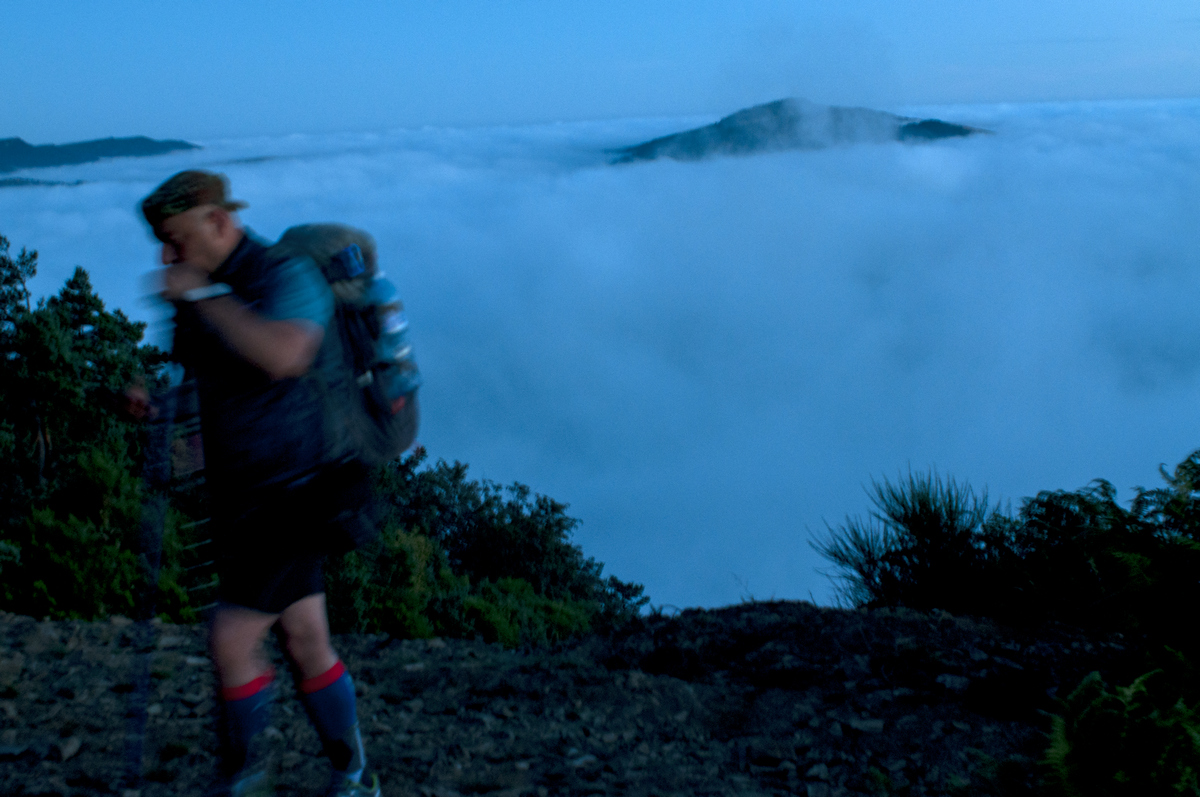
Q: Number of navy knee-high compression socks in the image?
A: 2